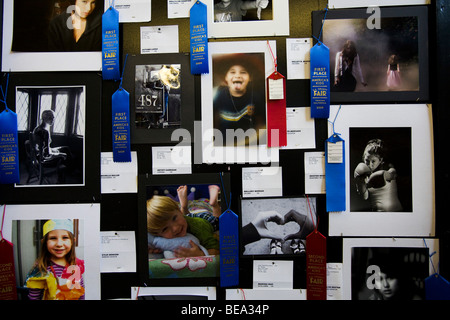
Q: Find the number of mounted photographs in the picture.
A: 11